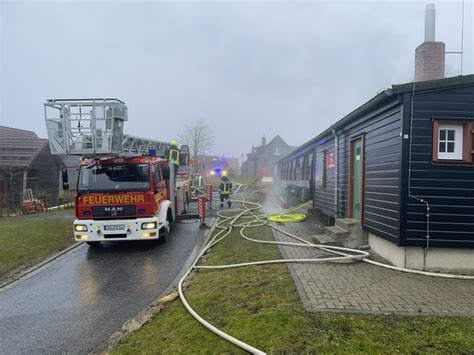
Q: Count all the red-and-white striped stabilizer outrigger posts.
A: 2